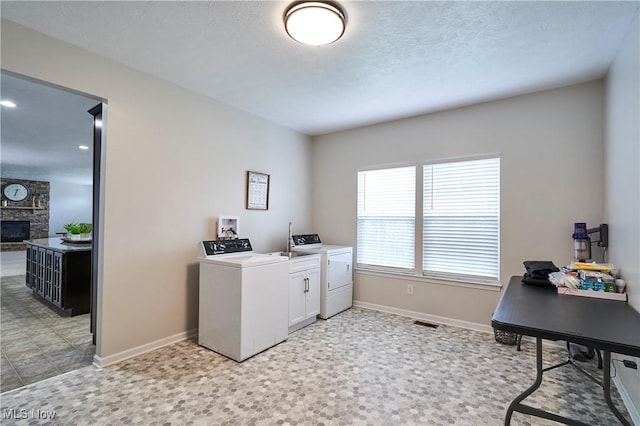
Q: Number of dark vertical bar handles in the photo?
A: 2